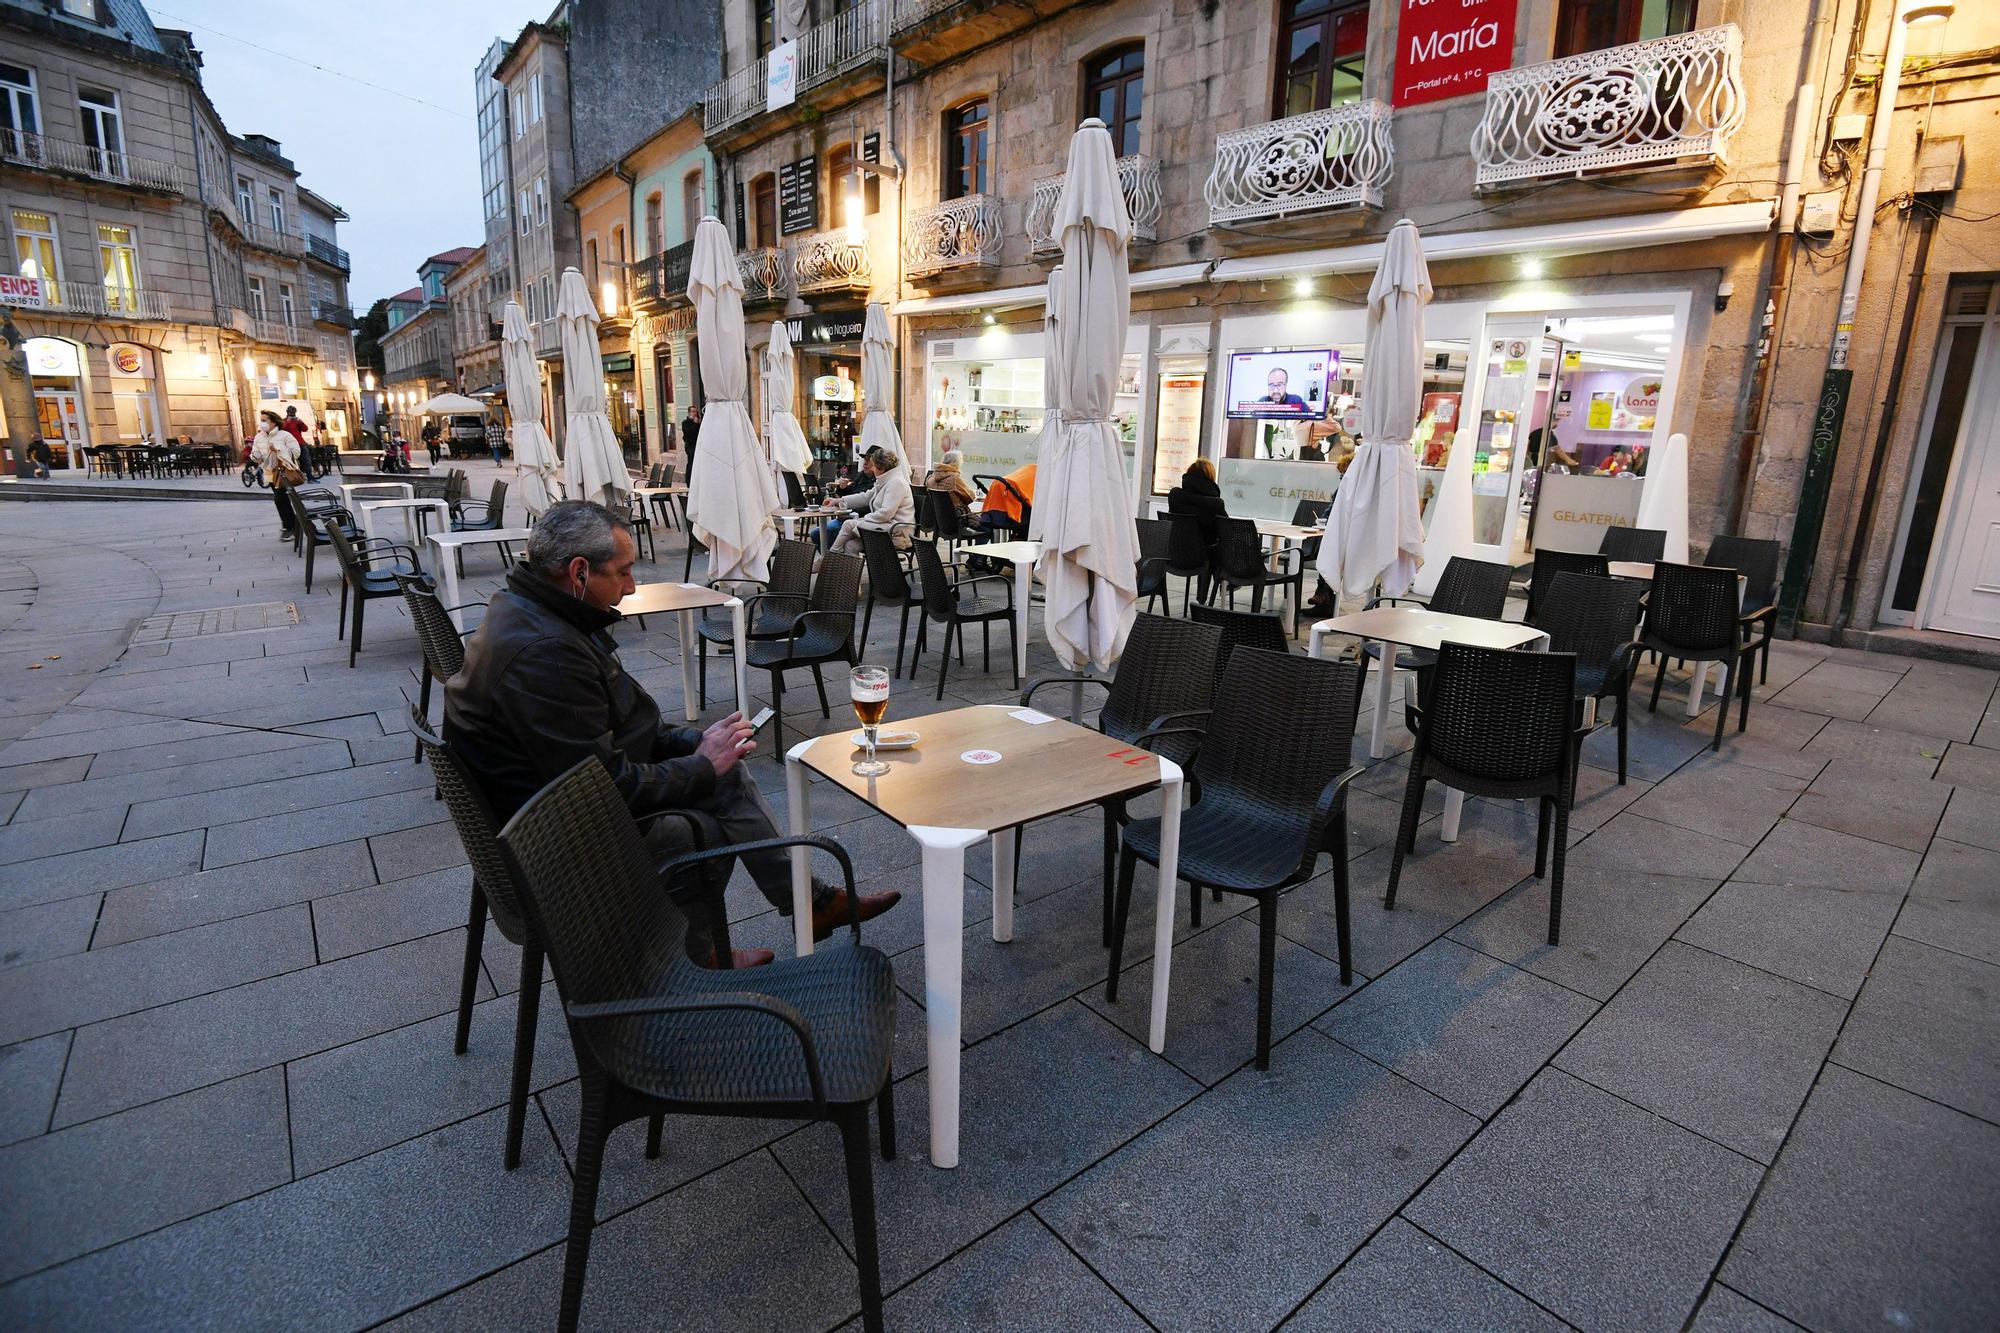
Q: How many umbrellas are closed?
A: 8